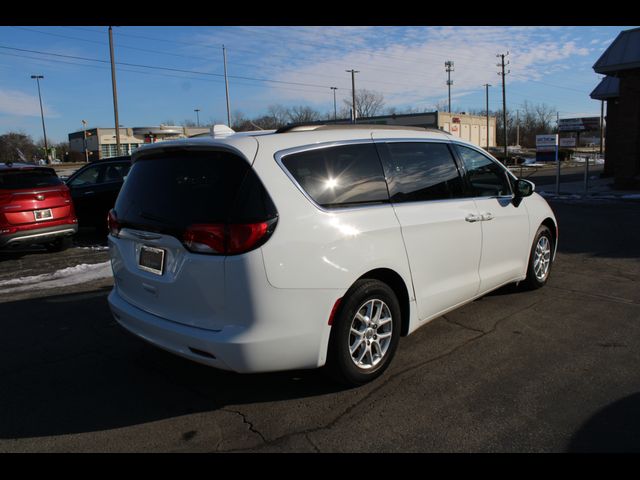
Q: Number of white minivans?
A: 1